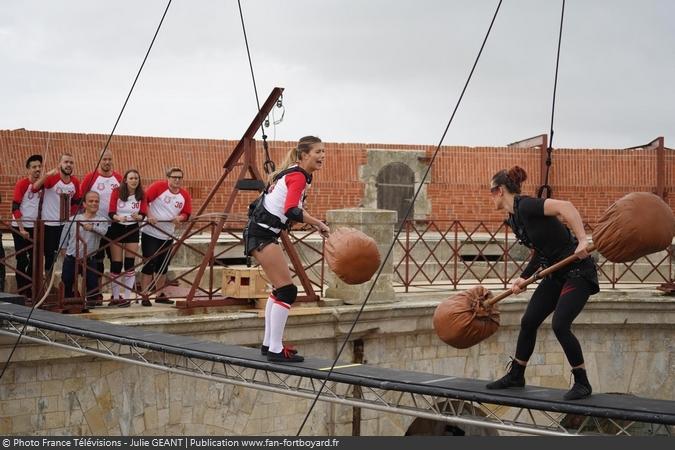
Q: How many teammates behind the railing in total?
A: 5